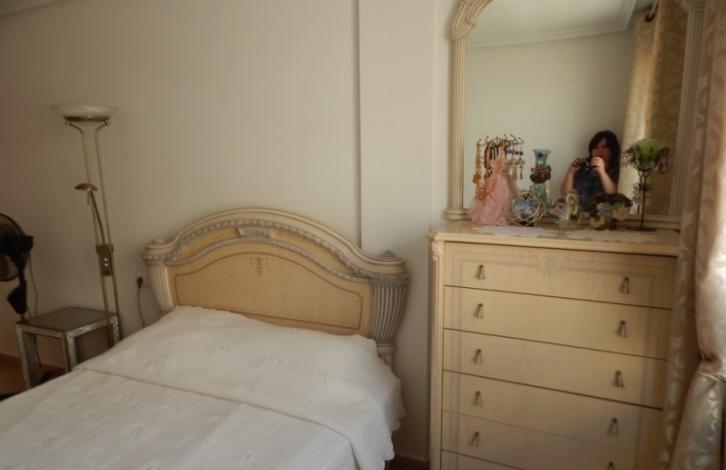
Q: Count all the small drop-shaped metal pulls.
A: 10